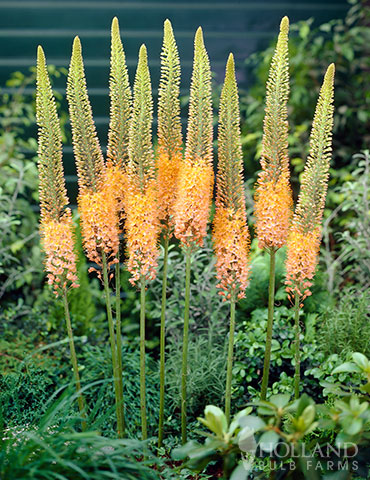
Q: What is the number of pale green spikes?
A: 9